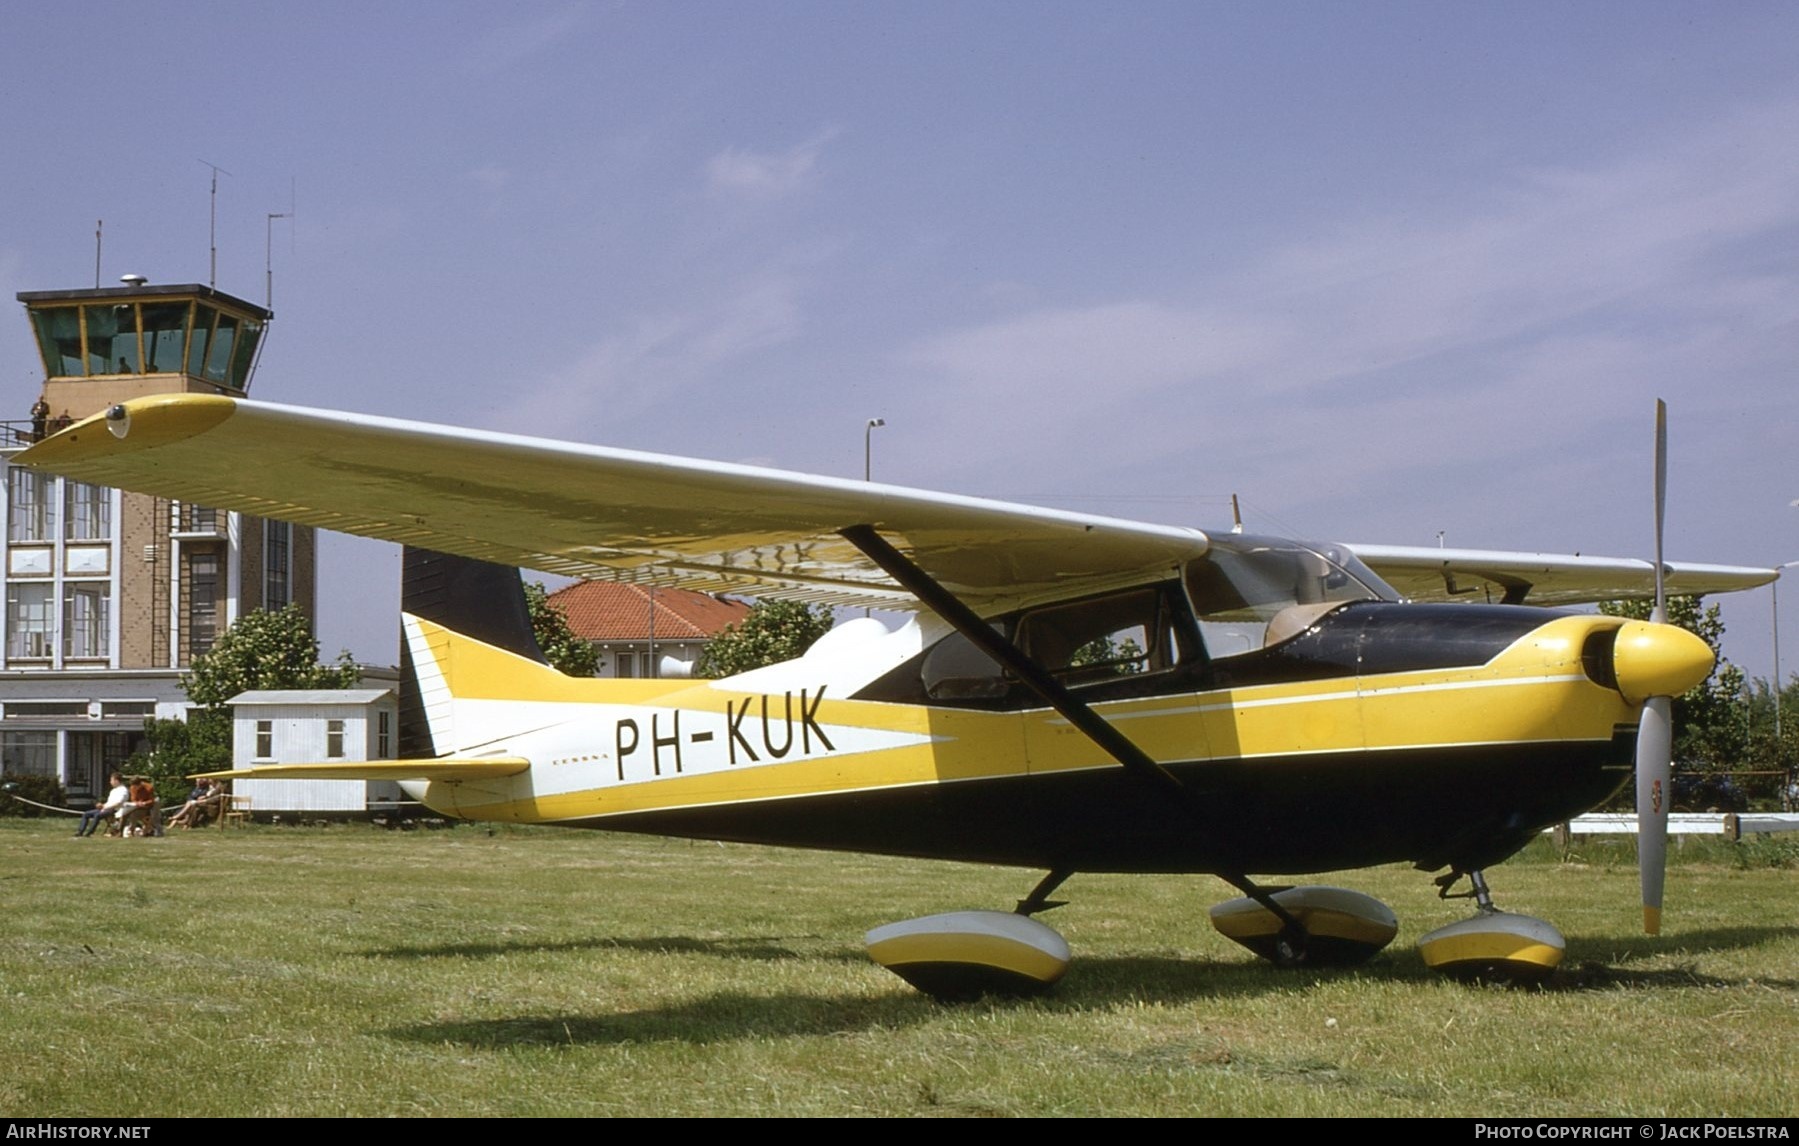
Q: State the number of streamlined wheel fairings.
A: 3